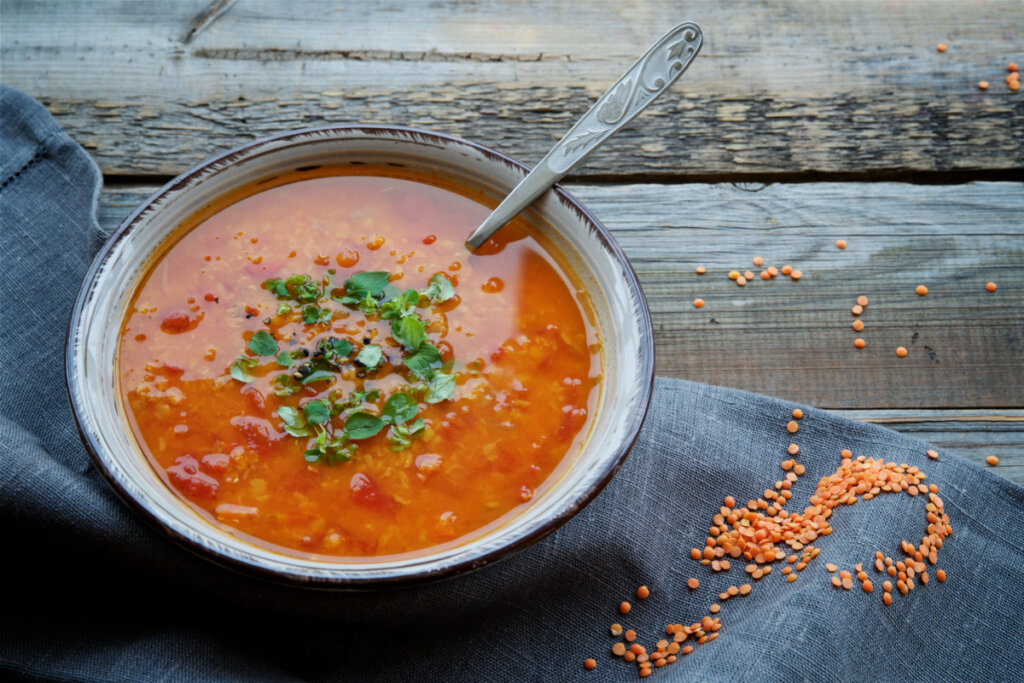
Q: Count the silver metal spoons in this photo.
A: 1